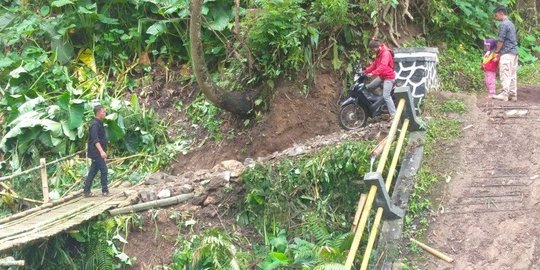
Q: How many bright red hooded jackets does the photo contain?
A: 1